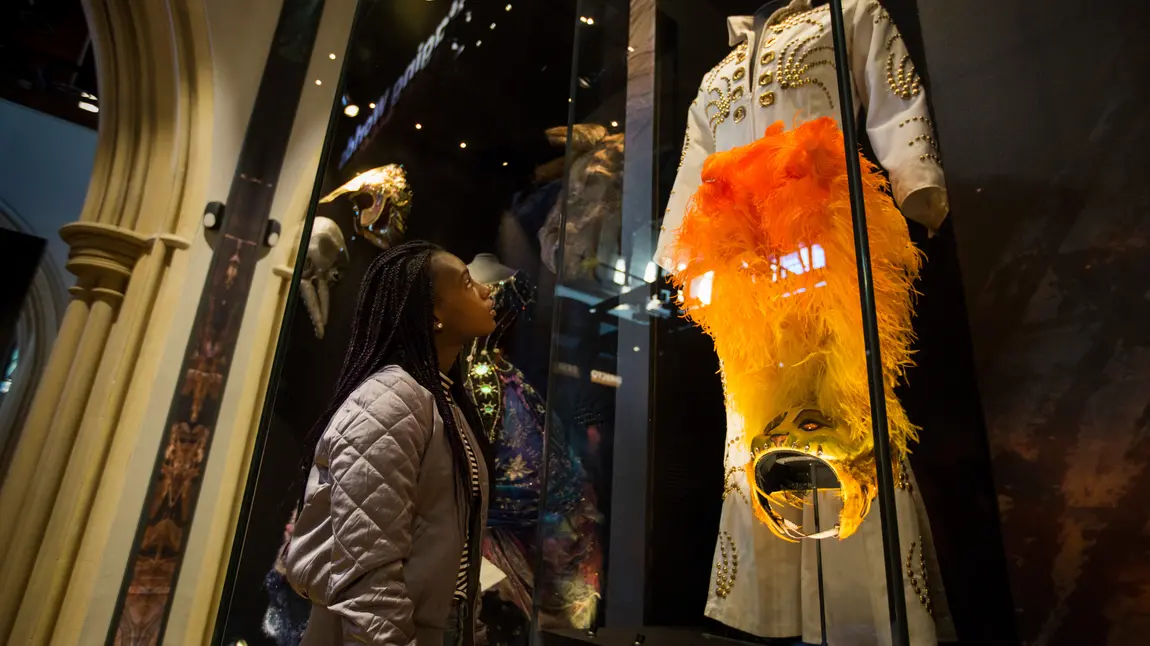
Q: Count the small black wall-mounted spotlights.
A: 2